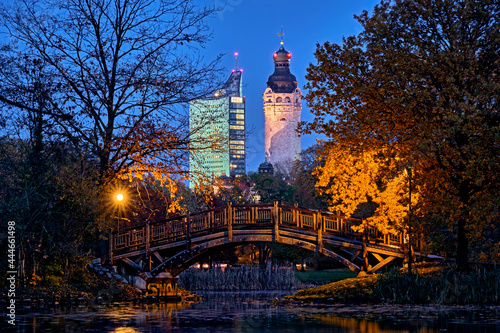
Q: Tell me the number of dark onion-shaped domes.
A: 1